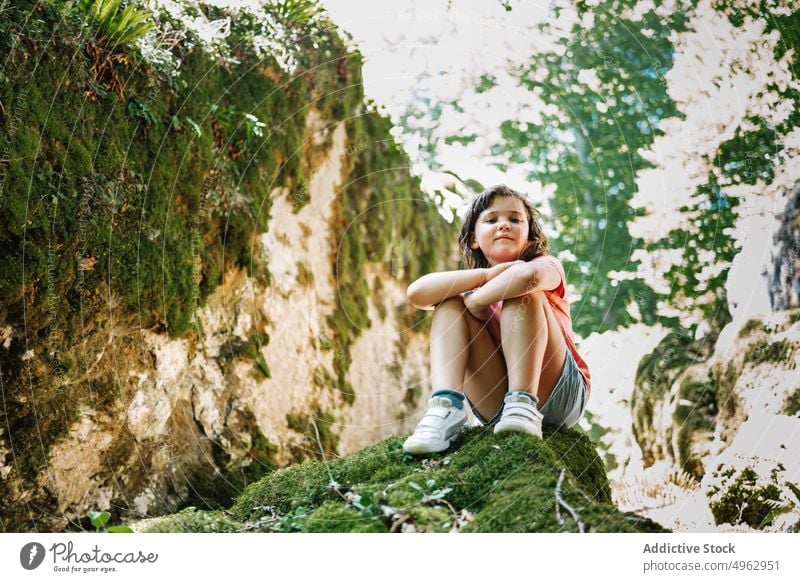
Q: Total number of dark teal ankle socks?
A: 2